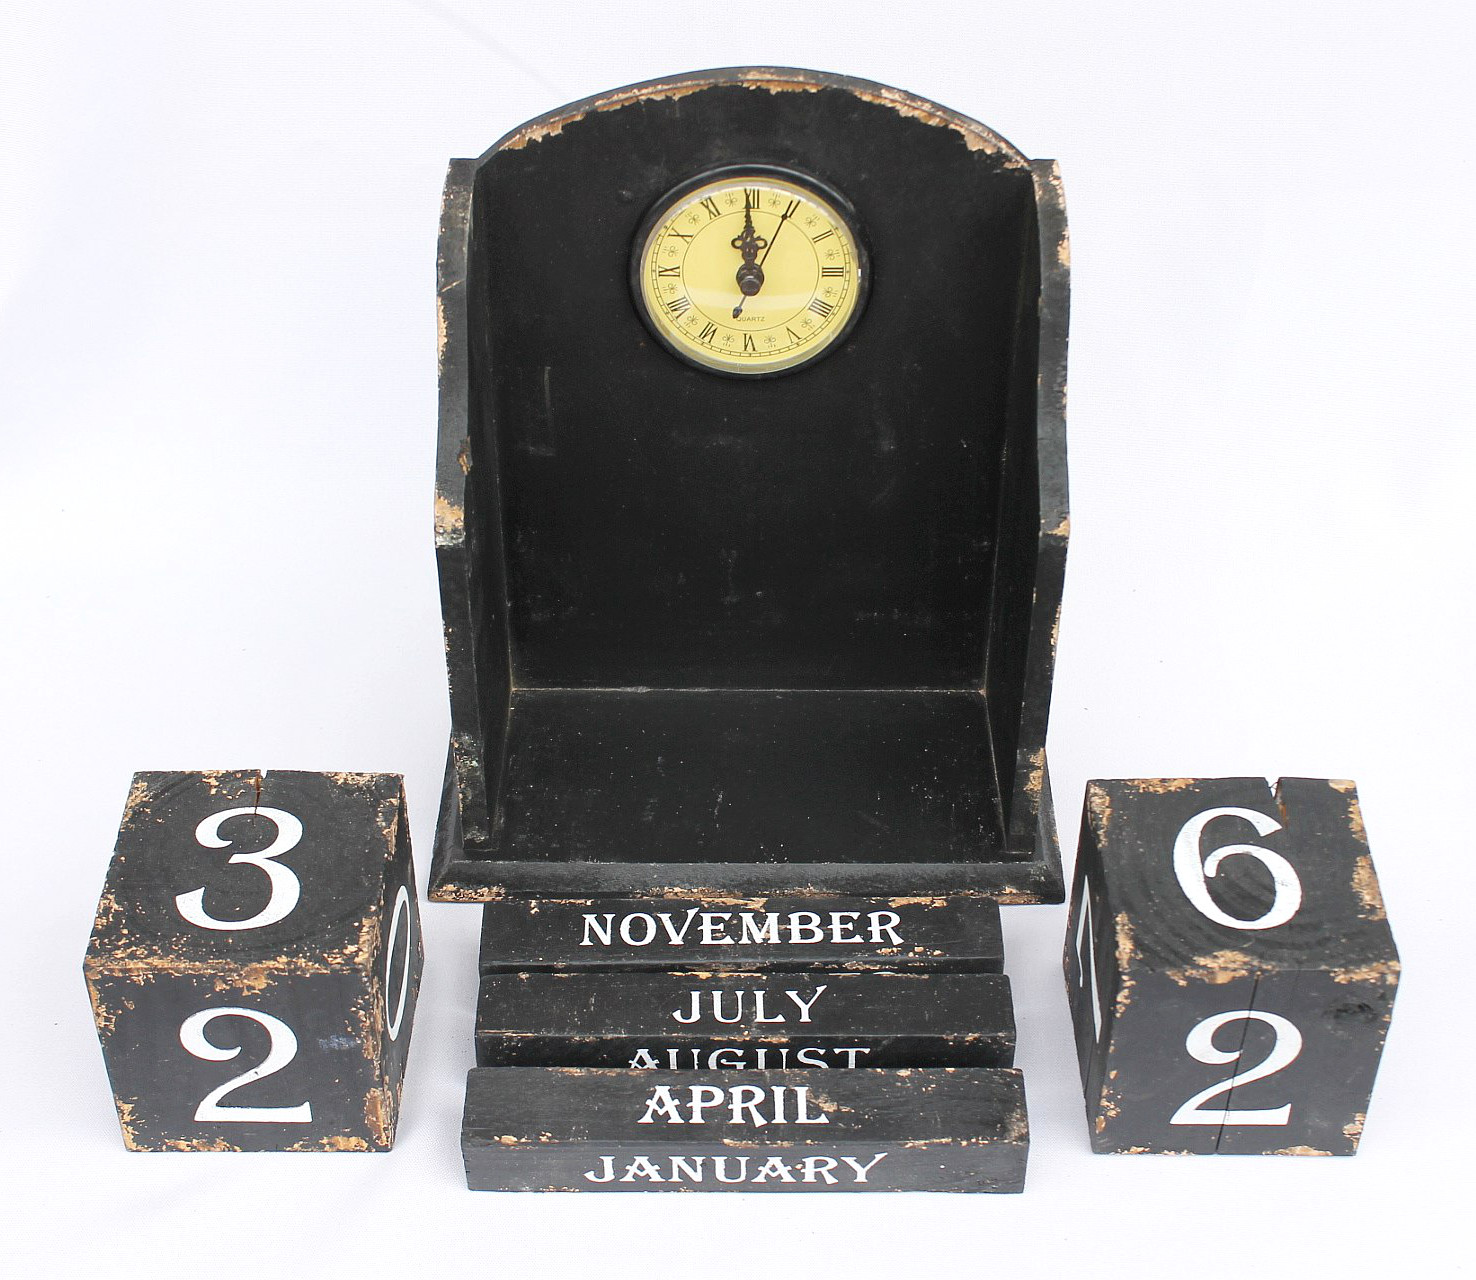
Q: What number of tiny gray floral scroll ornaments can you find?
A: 12